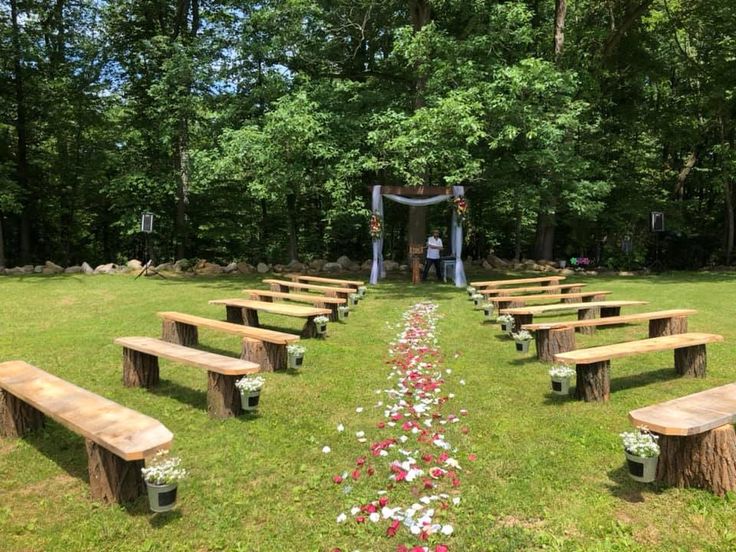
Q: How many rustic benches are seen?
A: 14